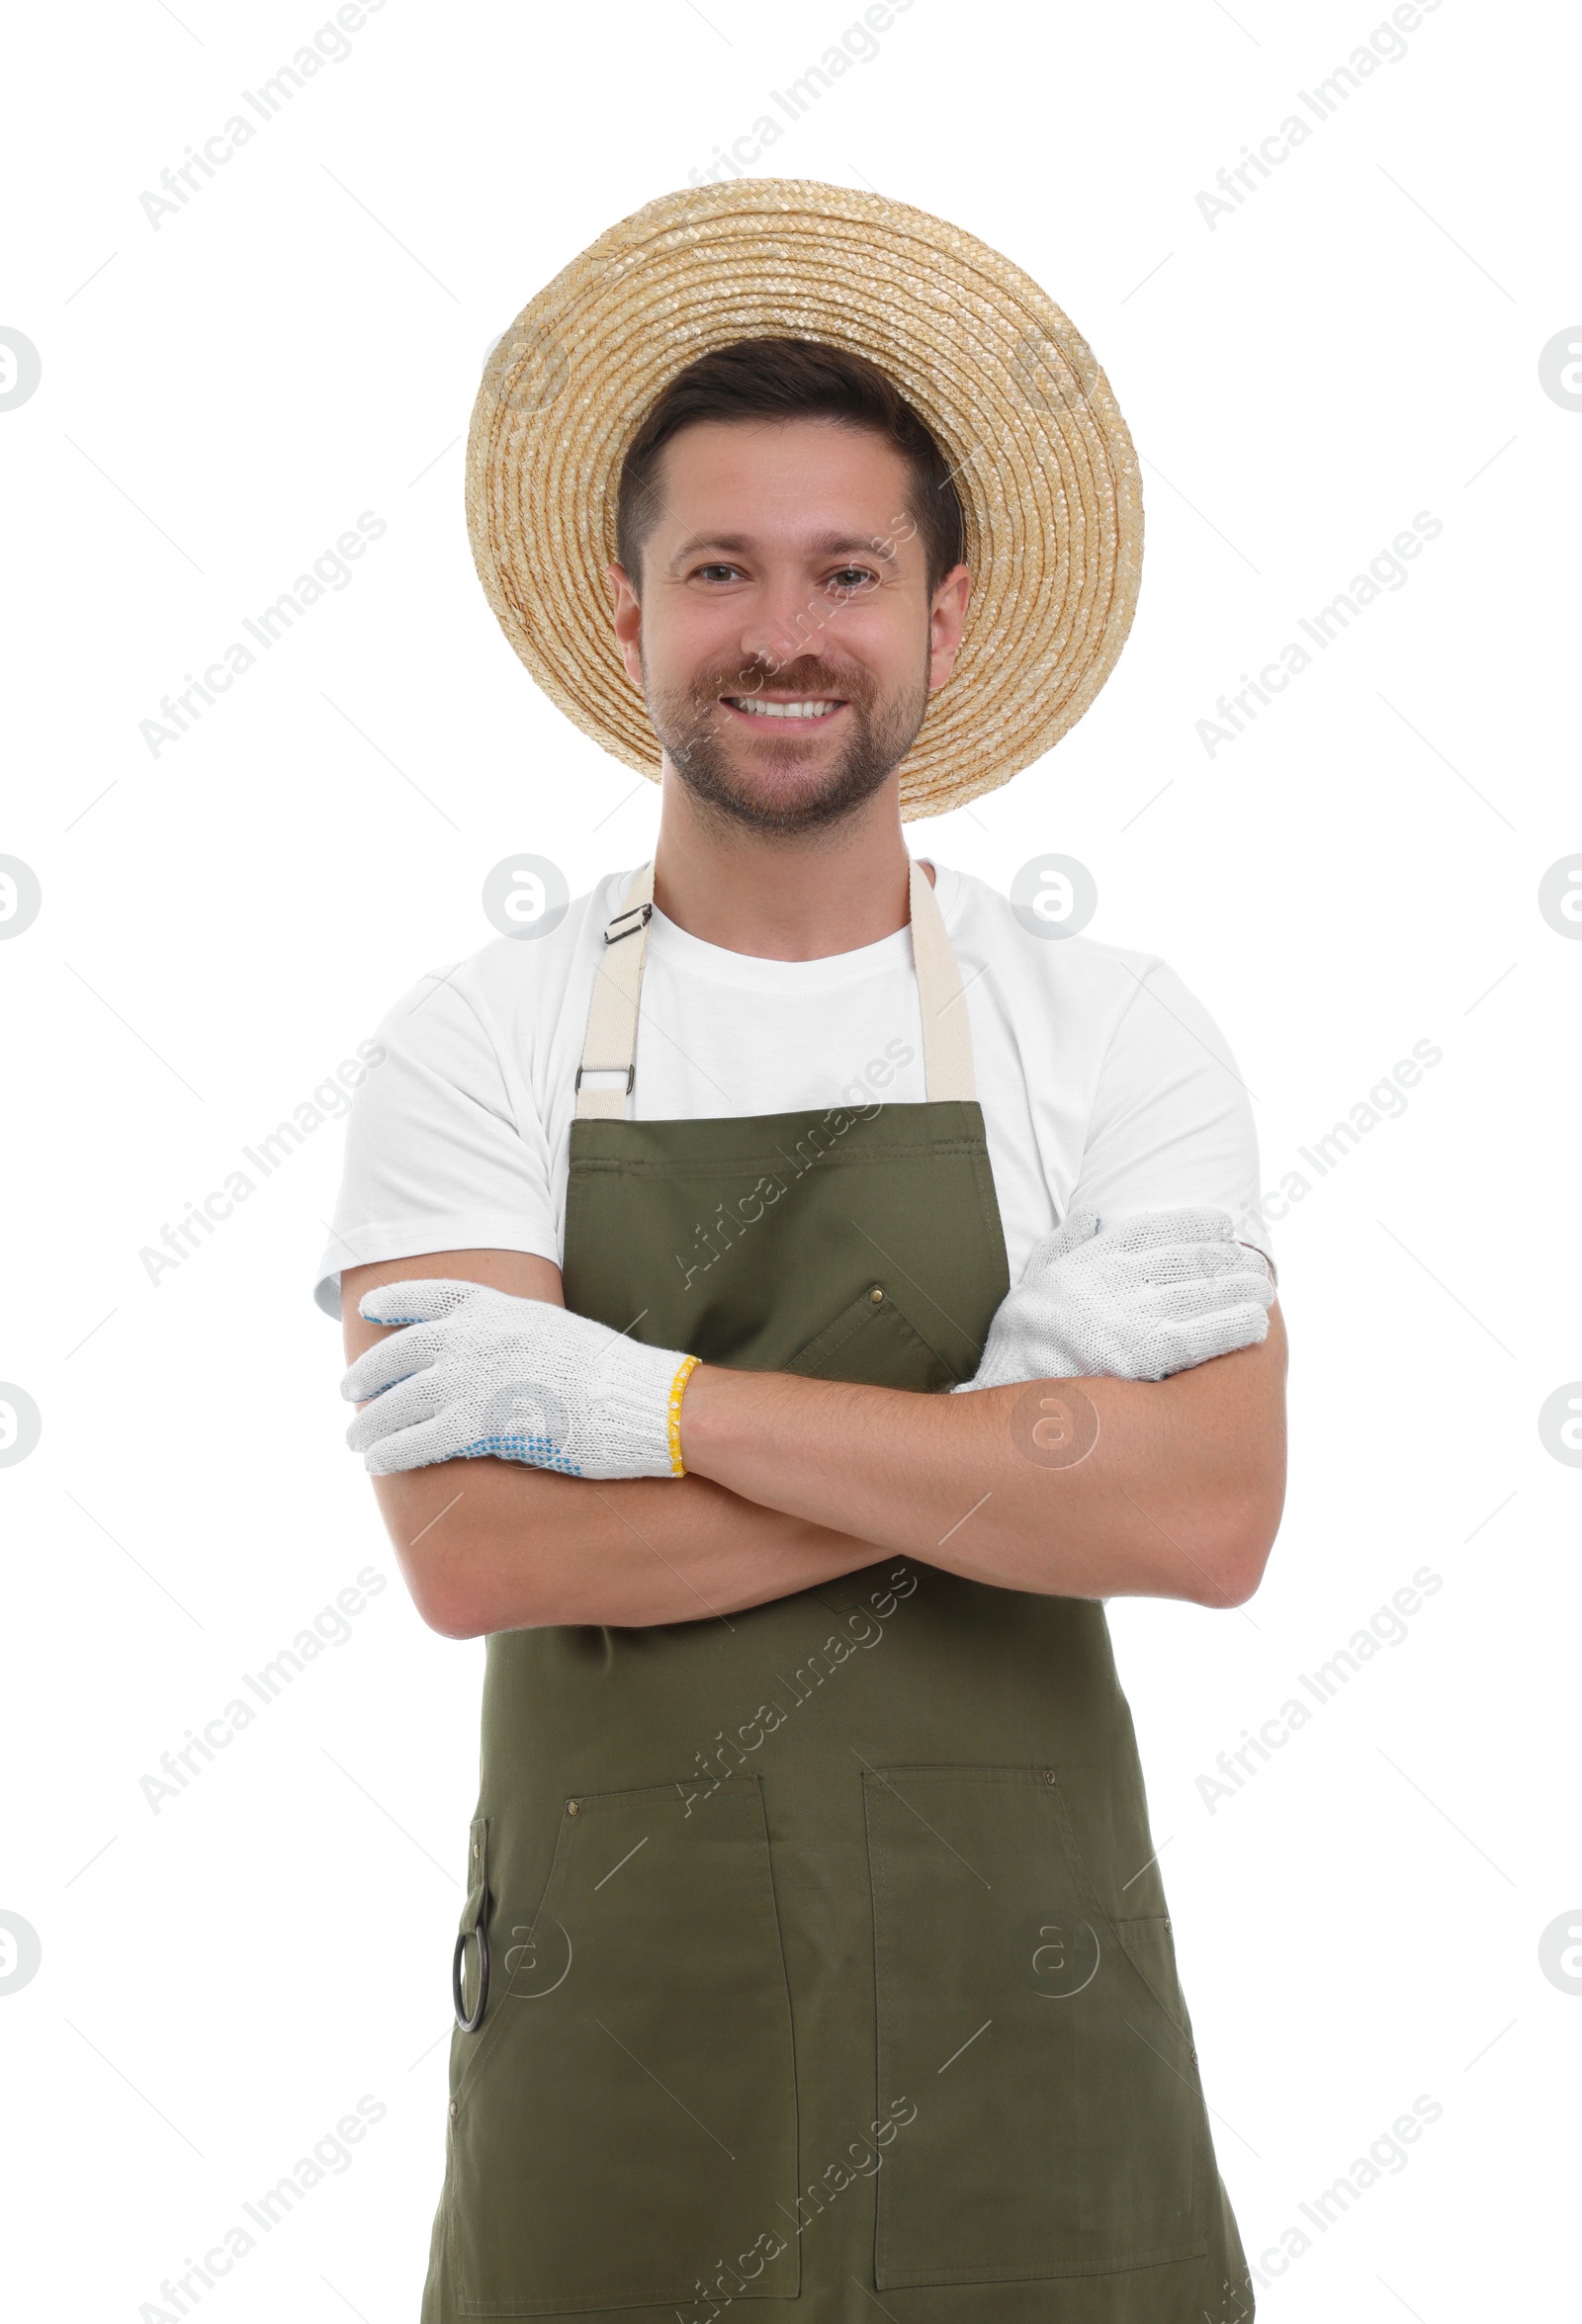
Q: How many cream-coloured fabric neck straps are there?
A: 2